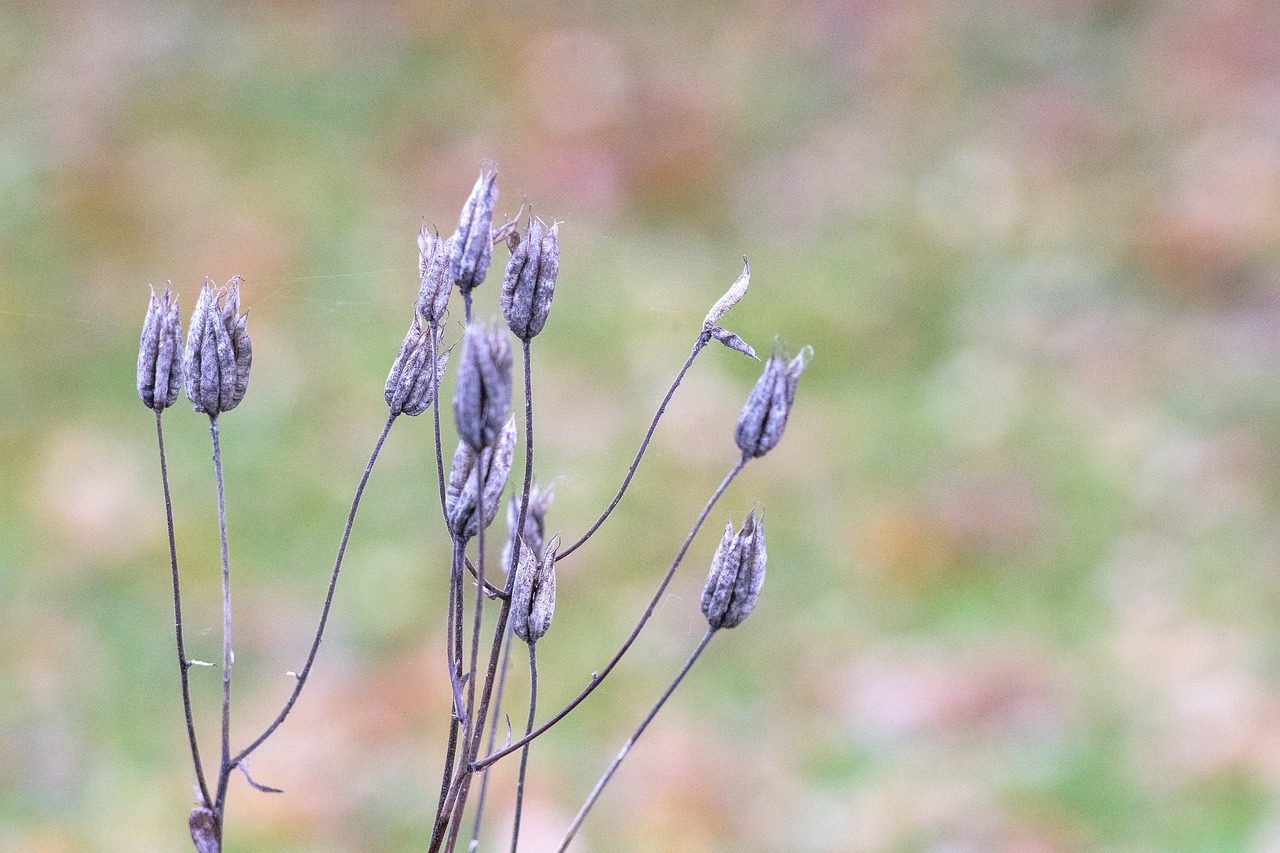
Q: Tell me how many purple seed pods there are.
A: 12